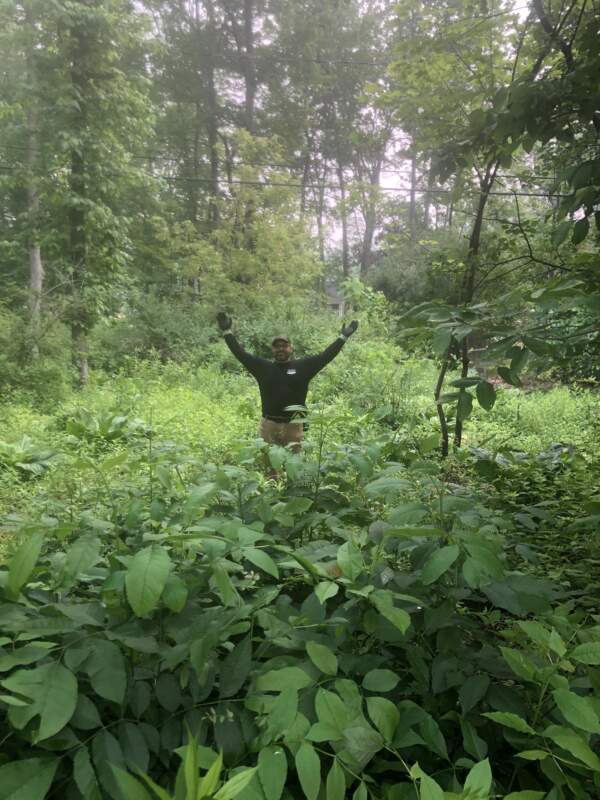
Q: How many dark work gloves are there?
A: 2